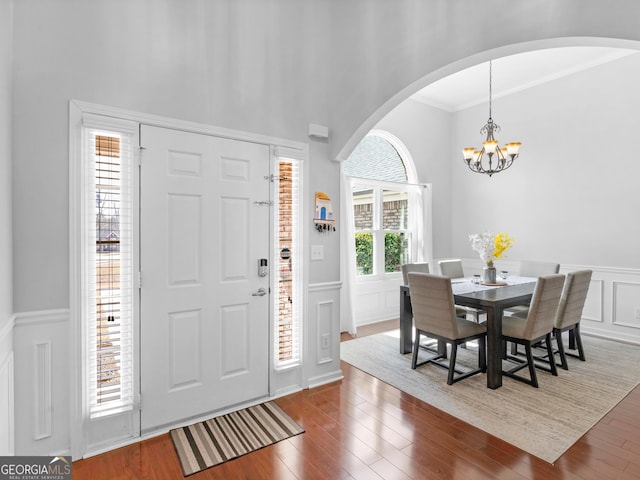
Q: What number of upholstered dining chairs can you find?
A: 6